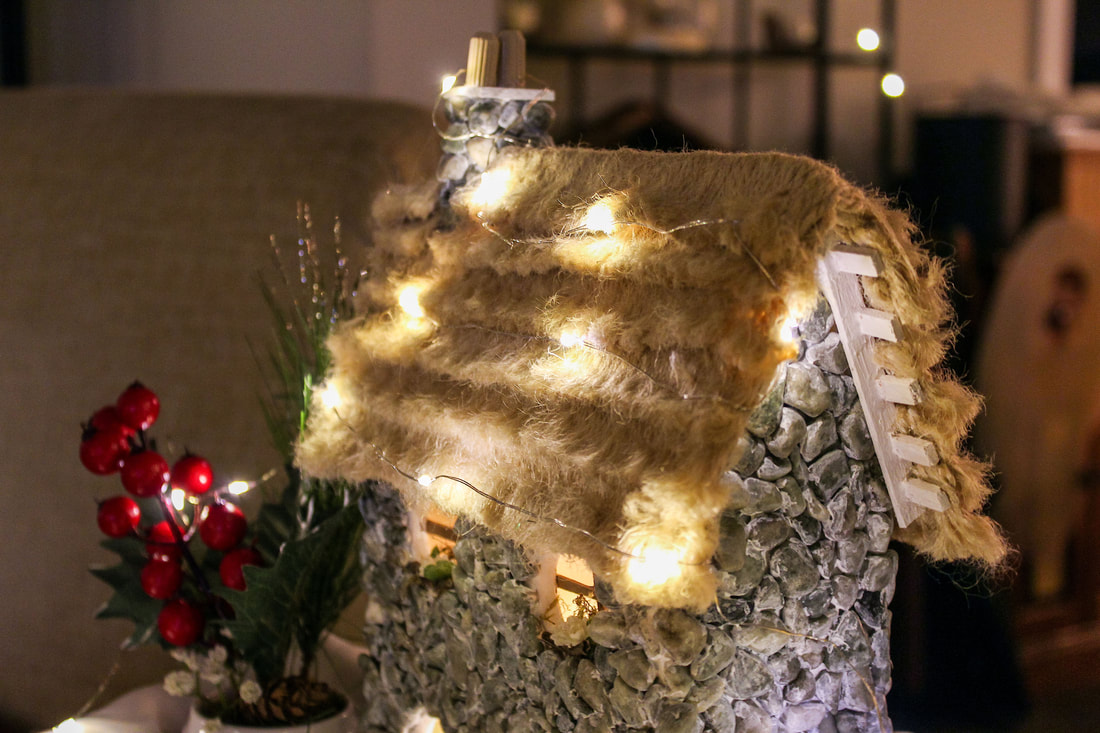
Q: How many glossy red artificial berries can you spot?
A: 11